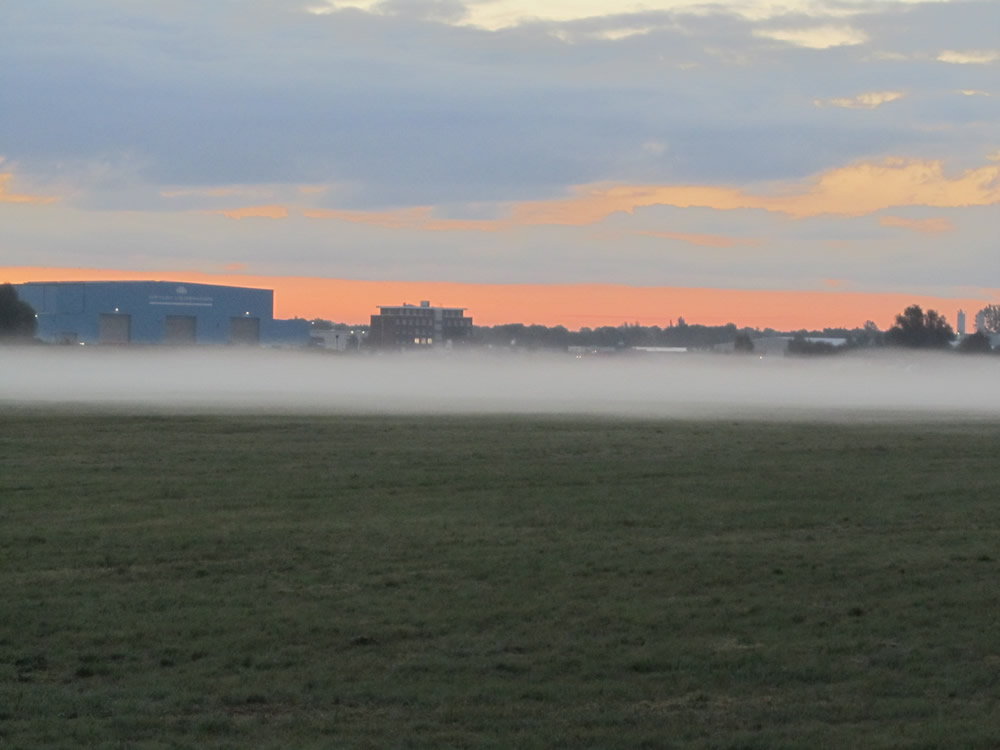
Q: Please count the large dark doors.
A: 3